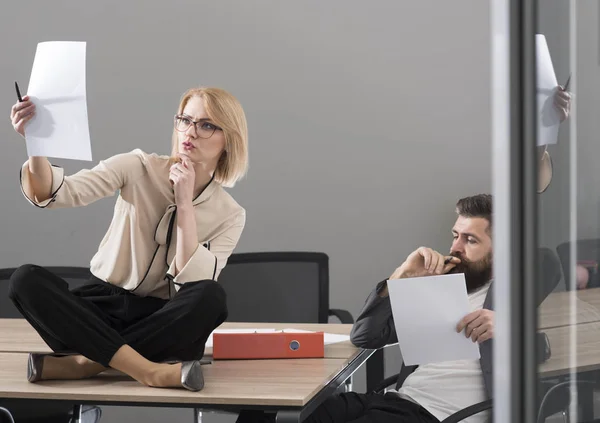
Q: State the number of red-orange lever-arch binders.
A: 1